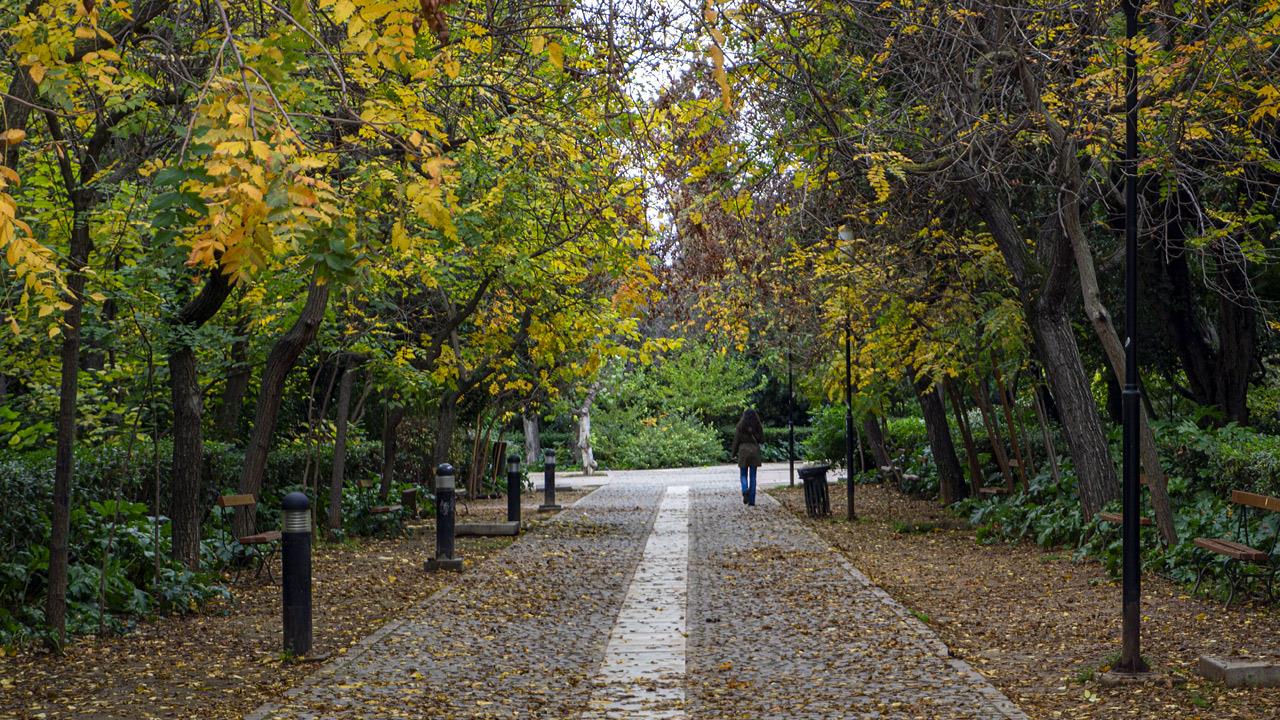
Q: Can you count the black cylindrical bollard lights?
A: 4